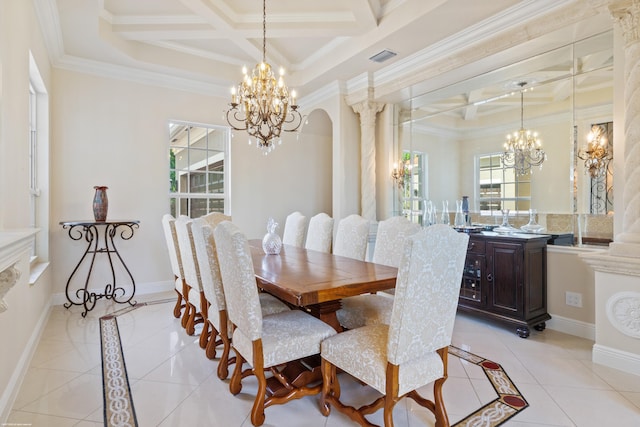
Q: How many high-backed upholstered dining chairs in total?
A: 10